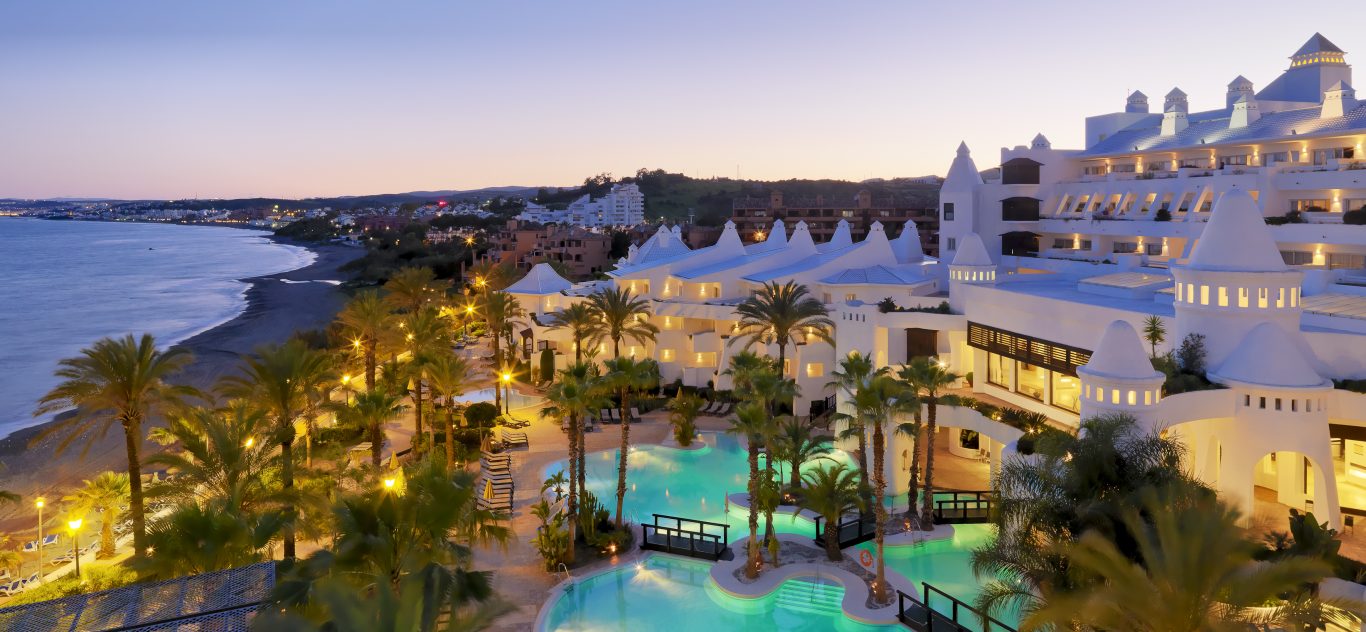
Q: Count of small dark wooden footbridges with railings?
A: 4